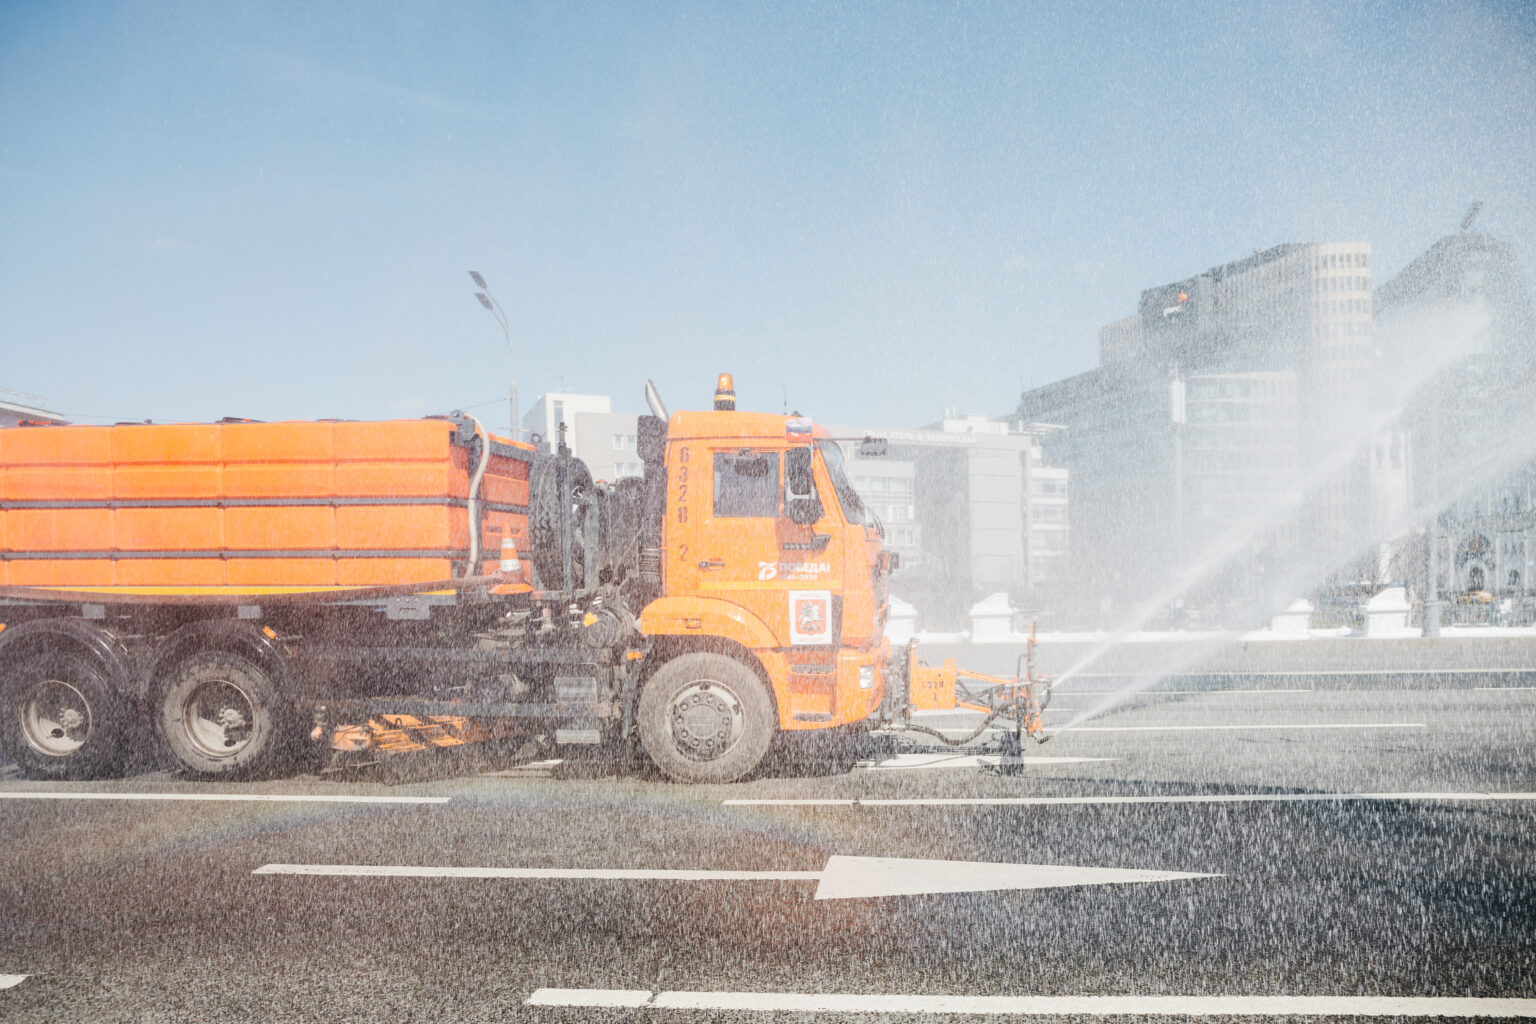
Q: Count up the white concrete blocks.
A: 4